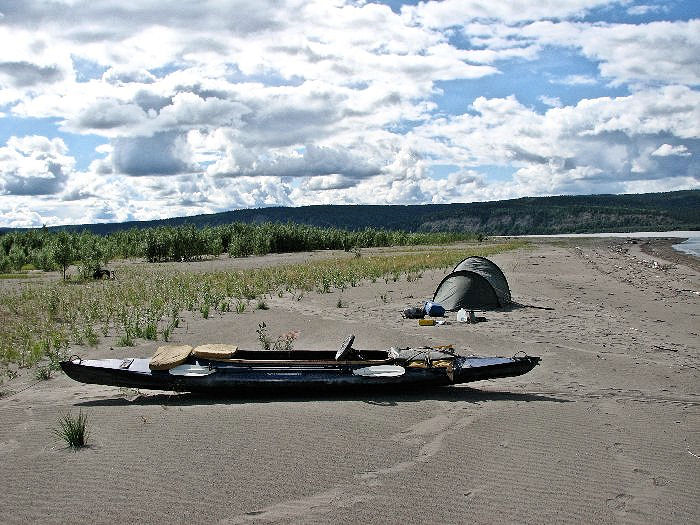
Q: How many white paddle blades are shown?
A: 2